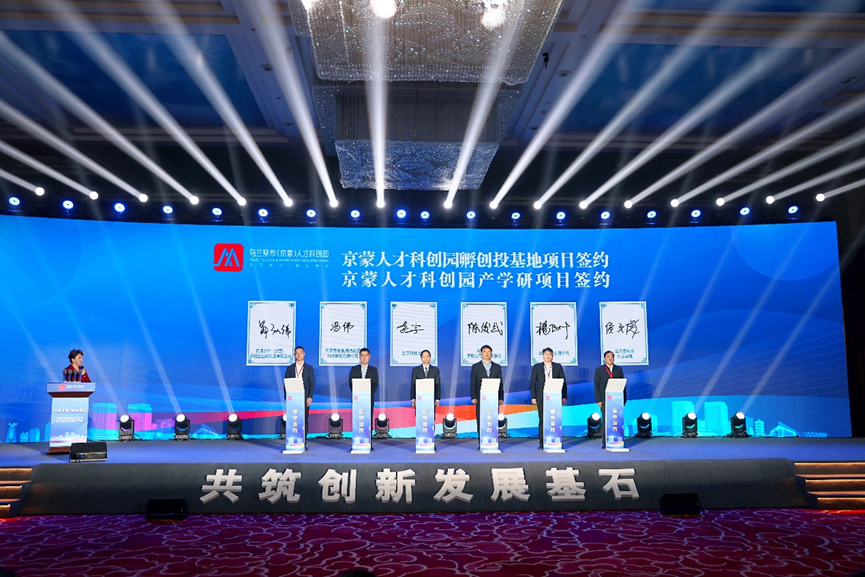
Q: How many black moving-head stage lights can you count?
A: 12